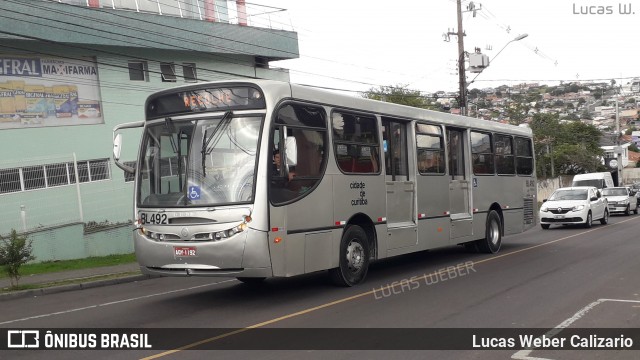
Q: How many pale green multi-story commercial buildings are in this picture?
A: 1